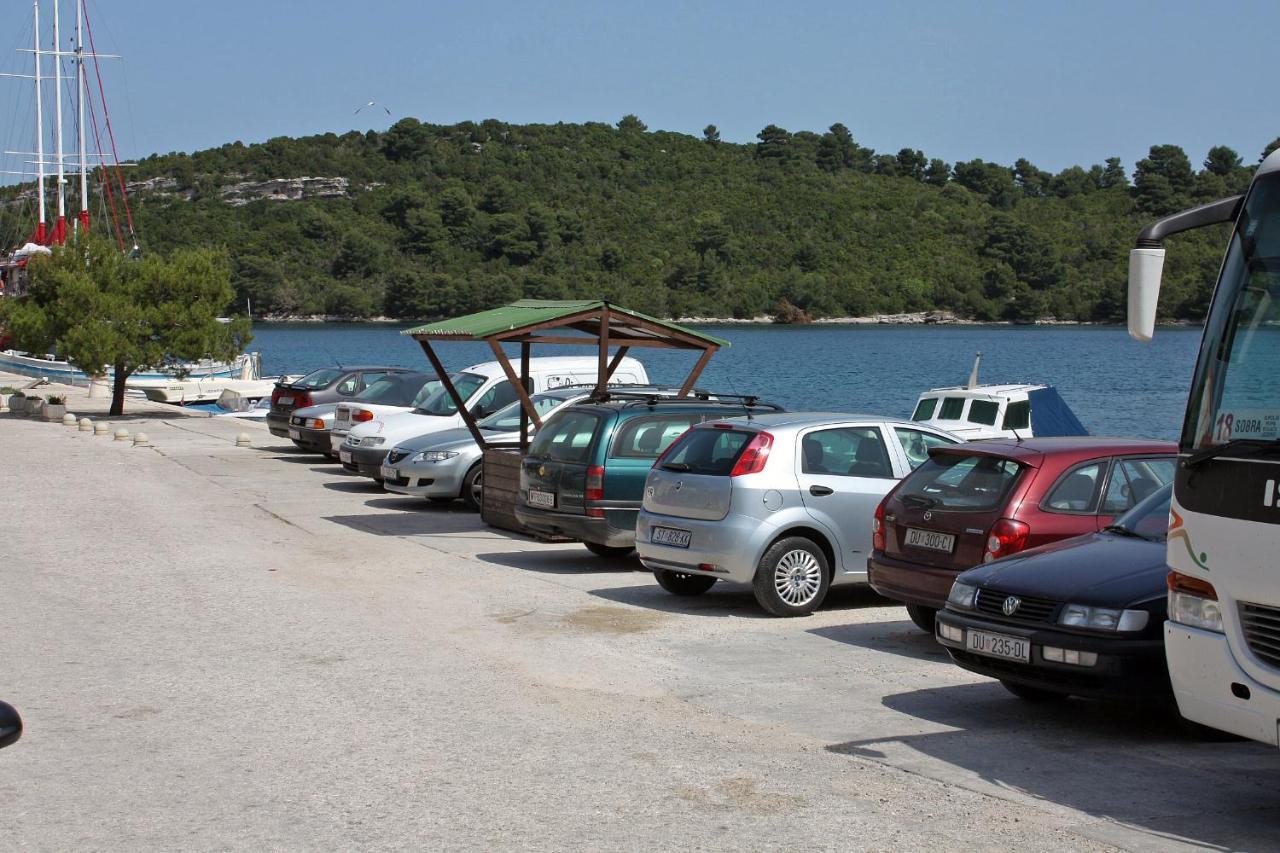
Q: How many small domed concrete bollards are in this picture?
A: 6